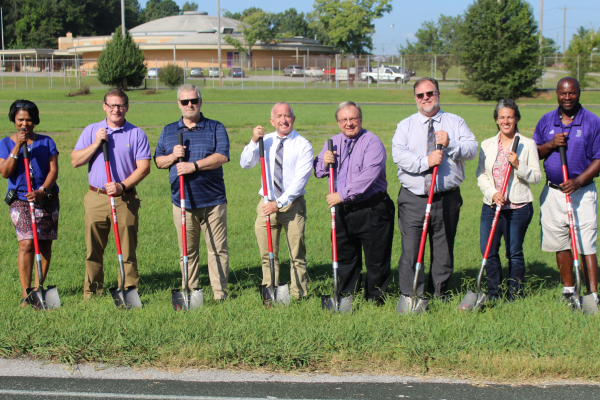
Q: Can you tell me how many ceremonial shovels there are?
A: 8